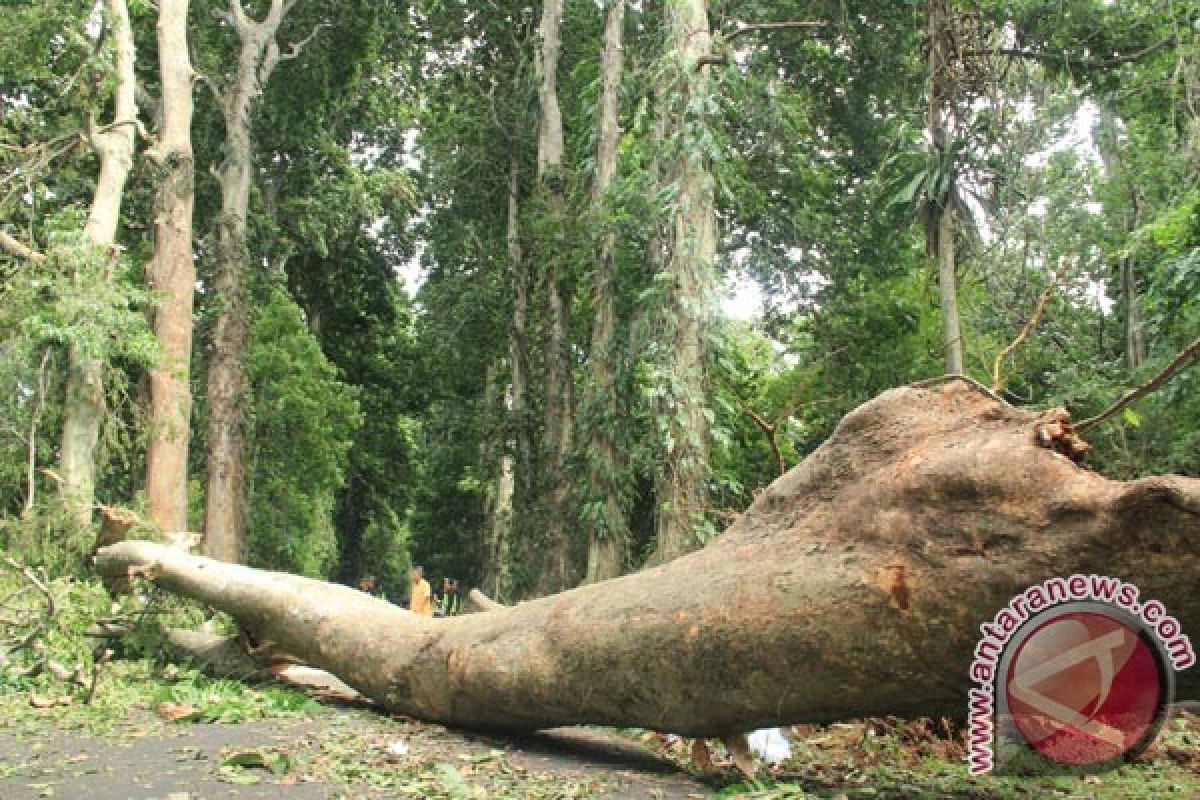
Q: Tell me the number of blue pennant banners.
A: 0